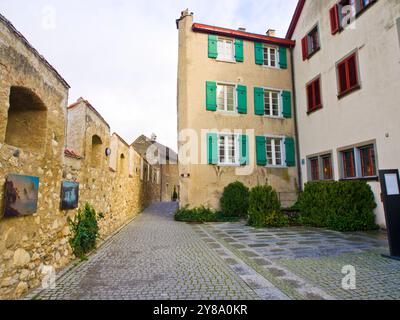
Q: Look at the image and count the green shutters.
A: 12